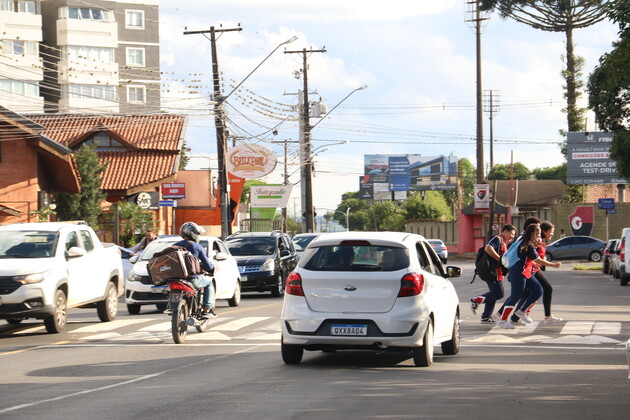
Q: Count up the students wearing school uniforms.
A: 4